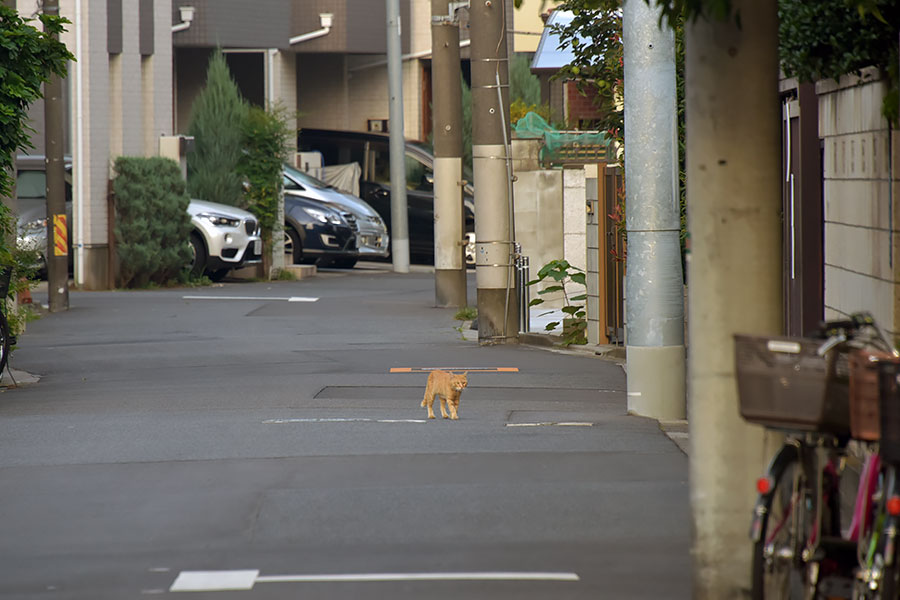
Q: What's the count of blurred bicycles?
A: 2